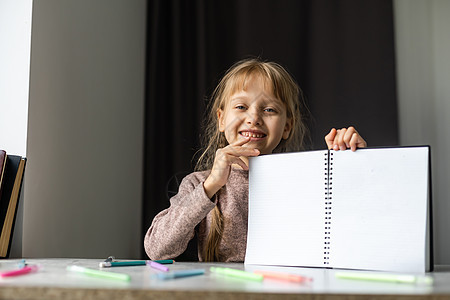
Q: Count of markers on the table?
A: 7